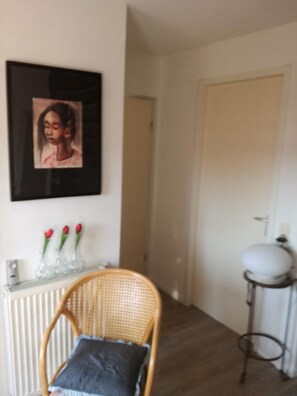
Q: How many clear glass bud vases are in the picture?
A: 3